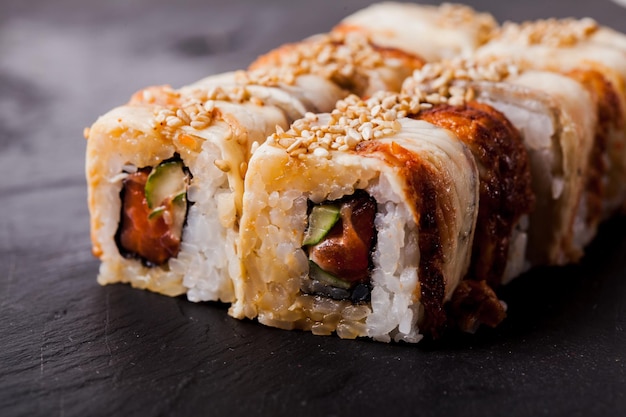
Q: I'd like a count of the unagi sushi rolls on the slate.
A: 8